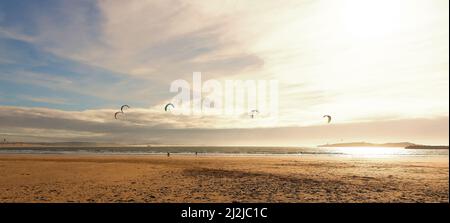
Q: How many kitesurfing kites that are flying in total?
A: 5